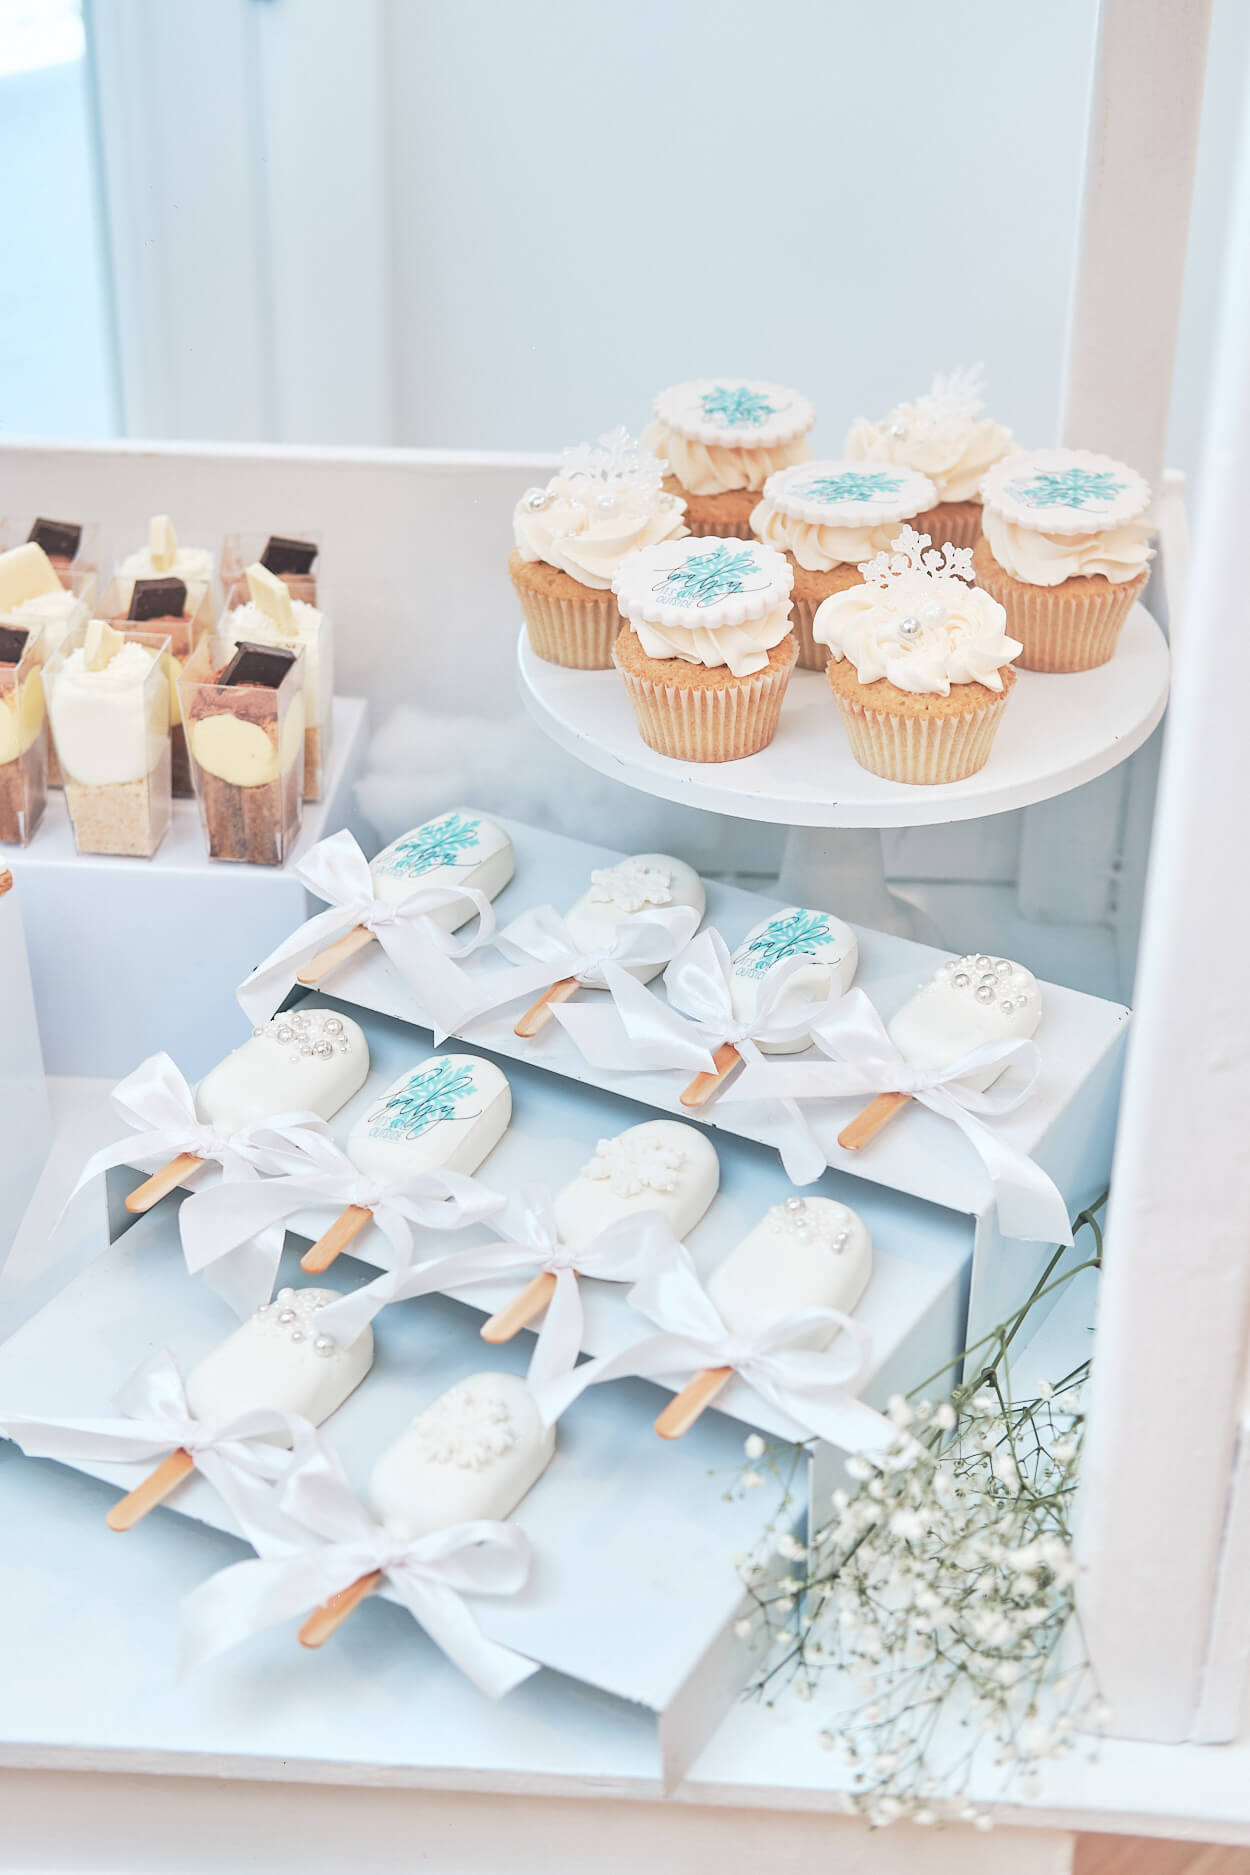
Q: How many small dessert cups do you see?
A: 9